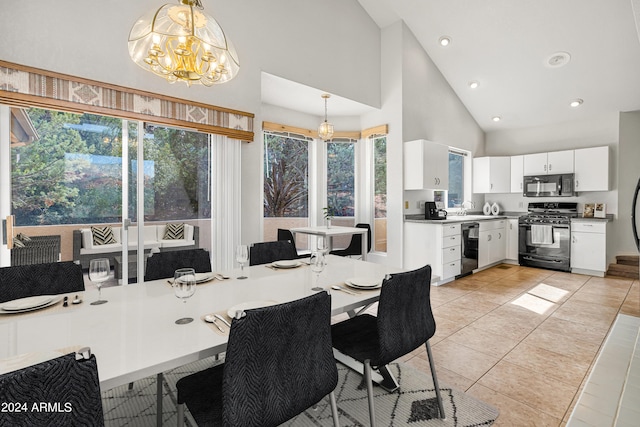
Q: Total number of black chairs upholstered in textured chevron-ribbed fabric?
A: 6